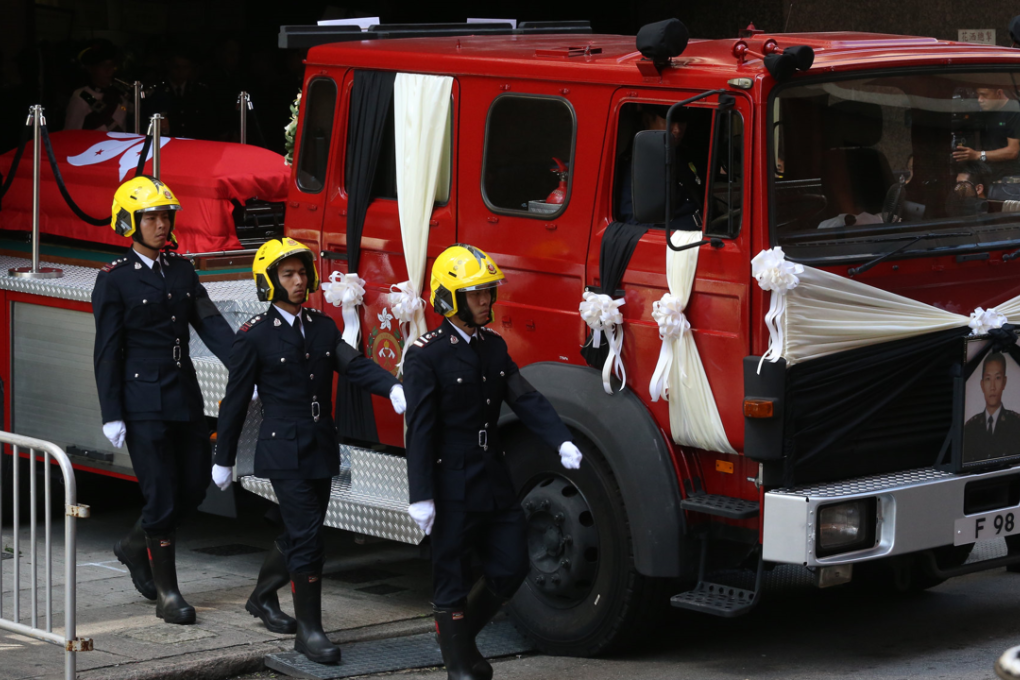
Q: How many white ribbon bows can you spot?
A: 6